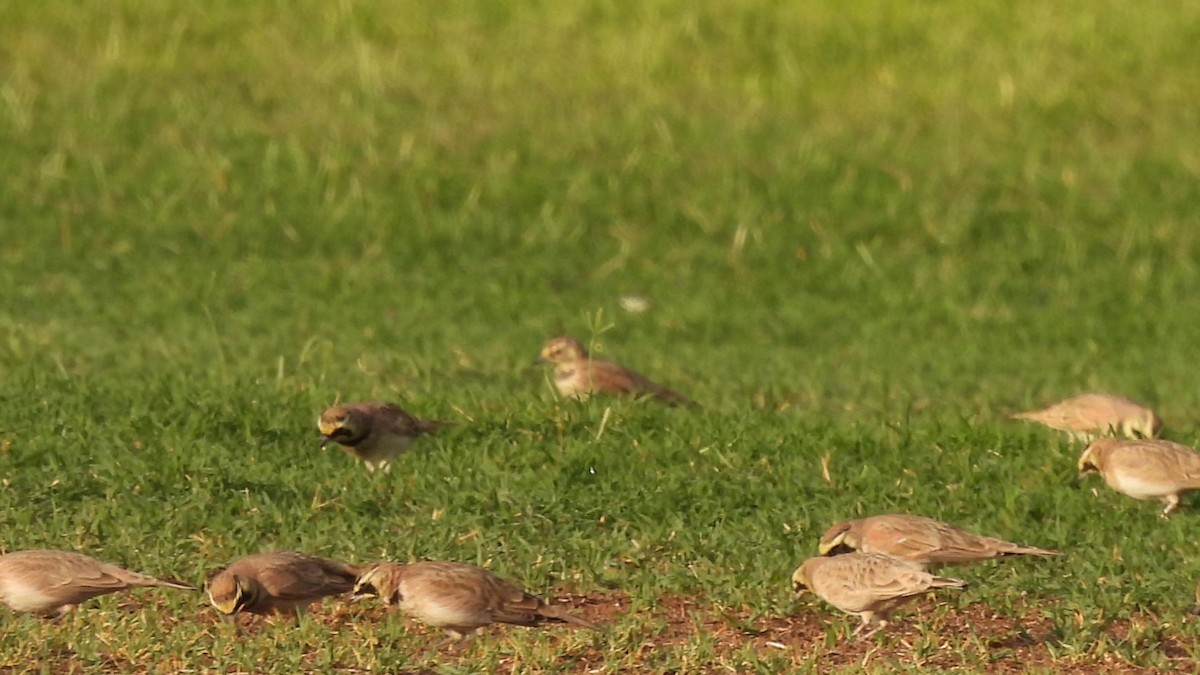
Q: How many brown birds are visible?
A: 9